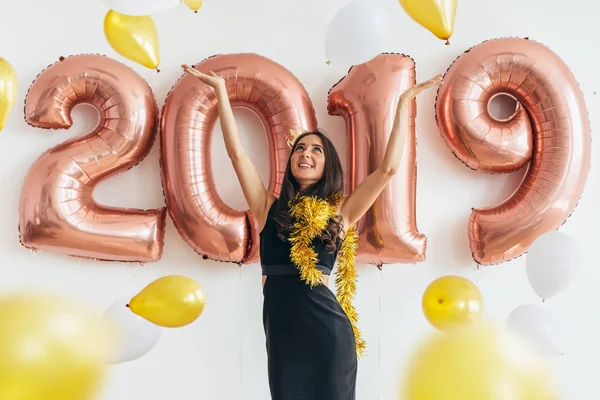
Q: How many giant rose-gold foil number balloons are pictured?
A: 4